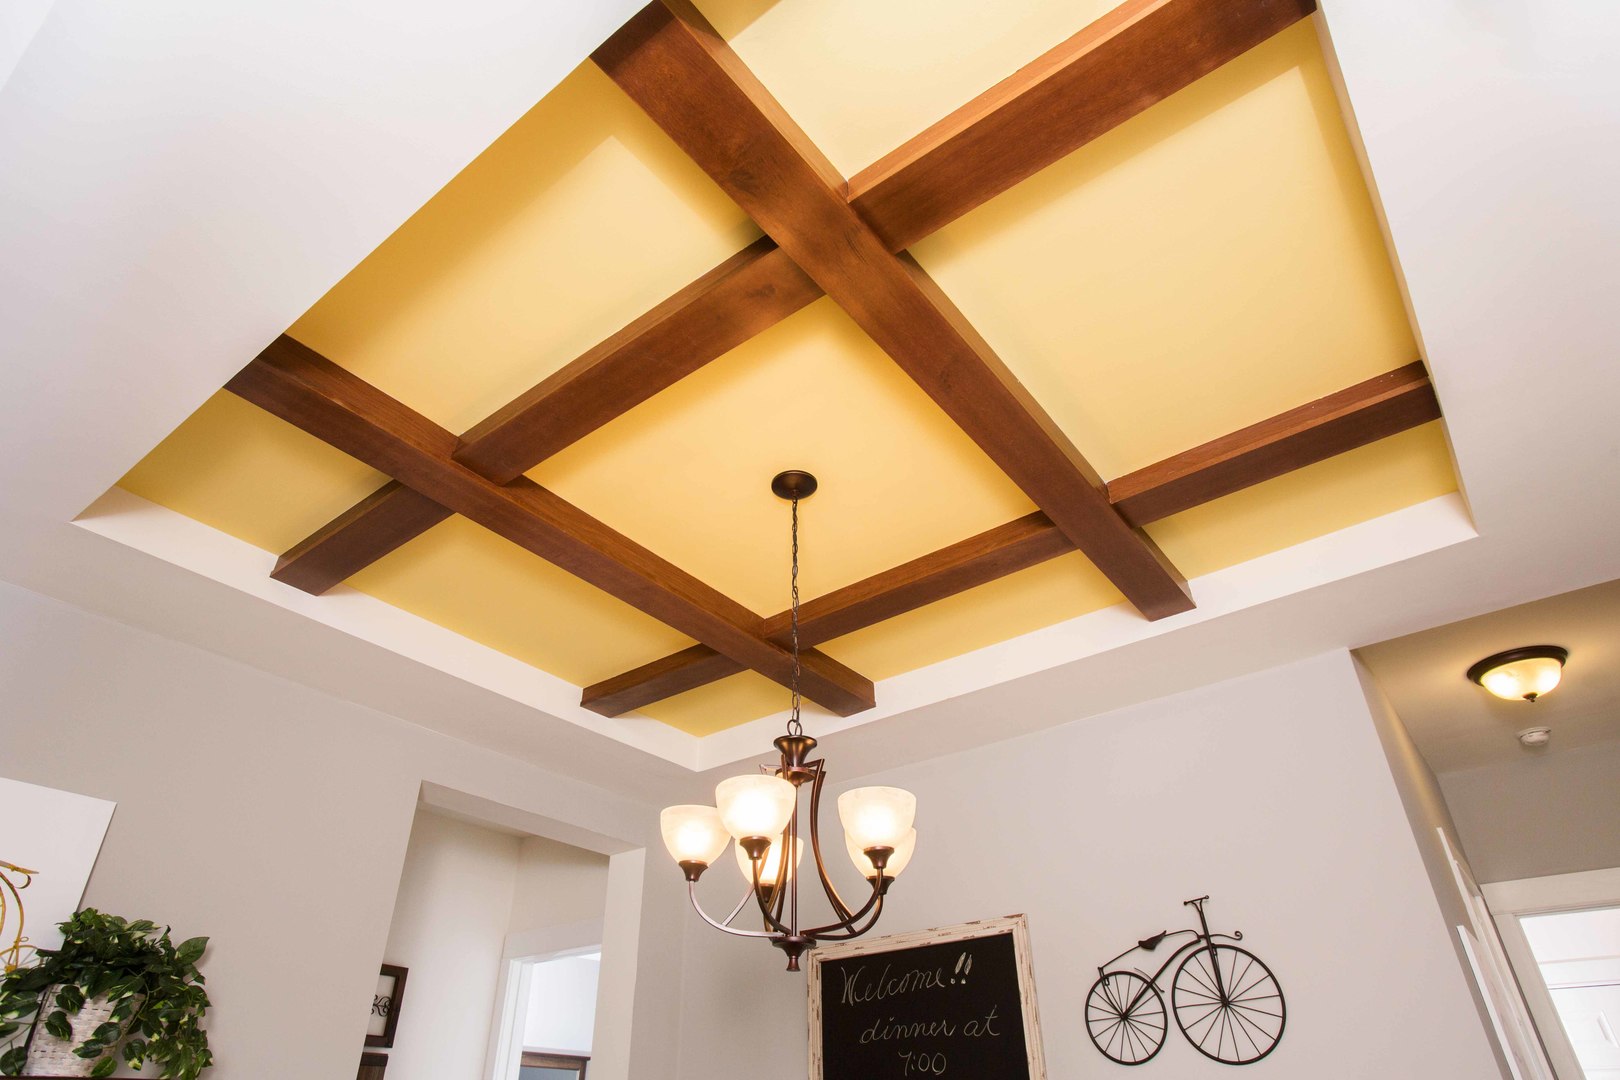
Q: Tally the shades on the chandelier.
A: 5